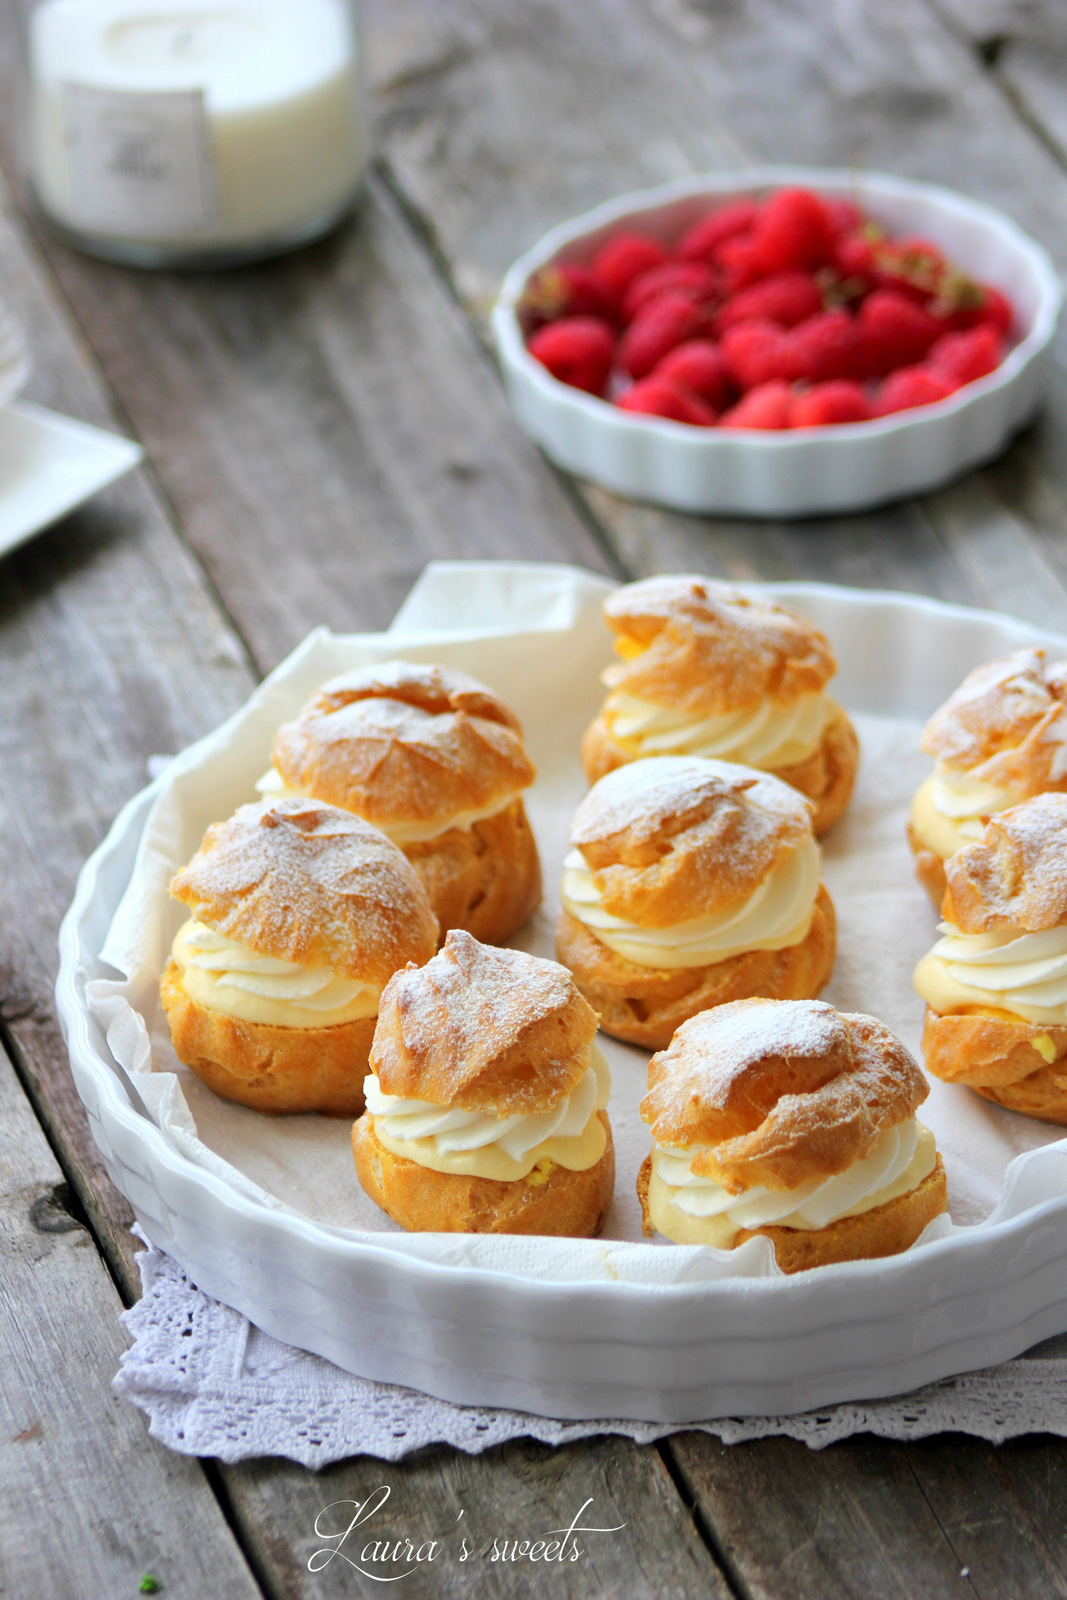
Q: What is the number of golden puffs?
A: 8